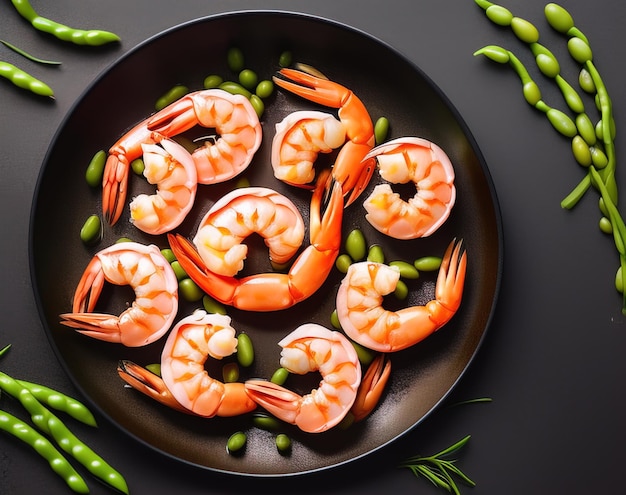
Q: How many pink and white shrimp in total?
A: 9